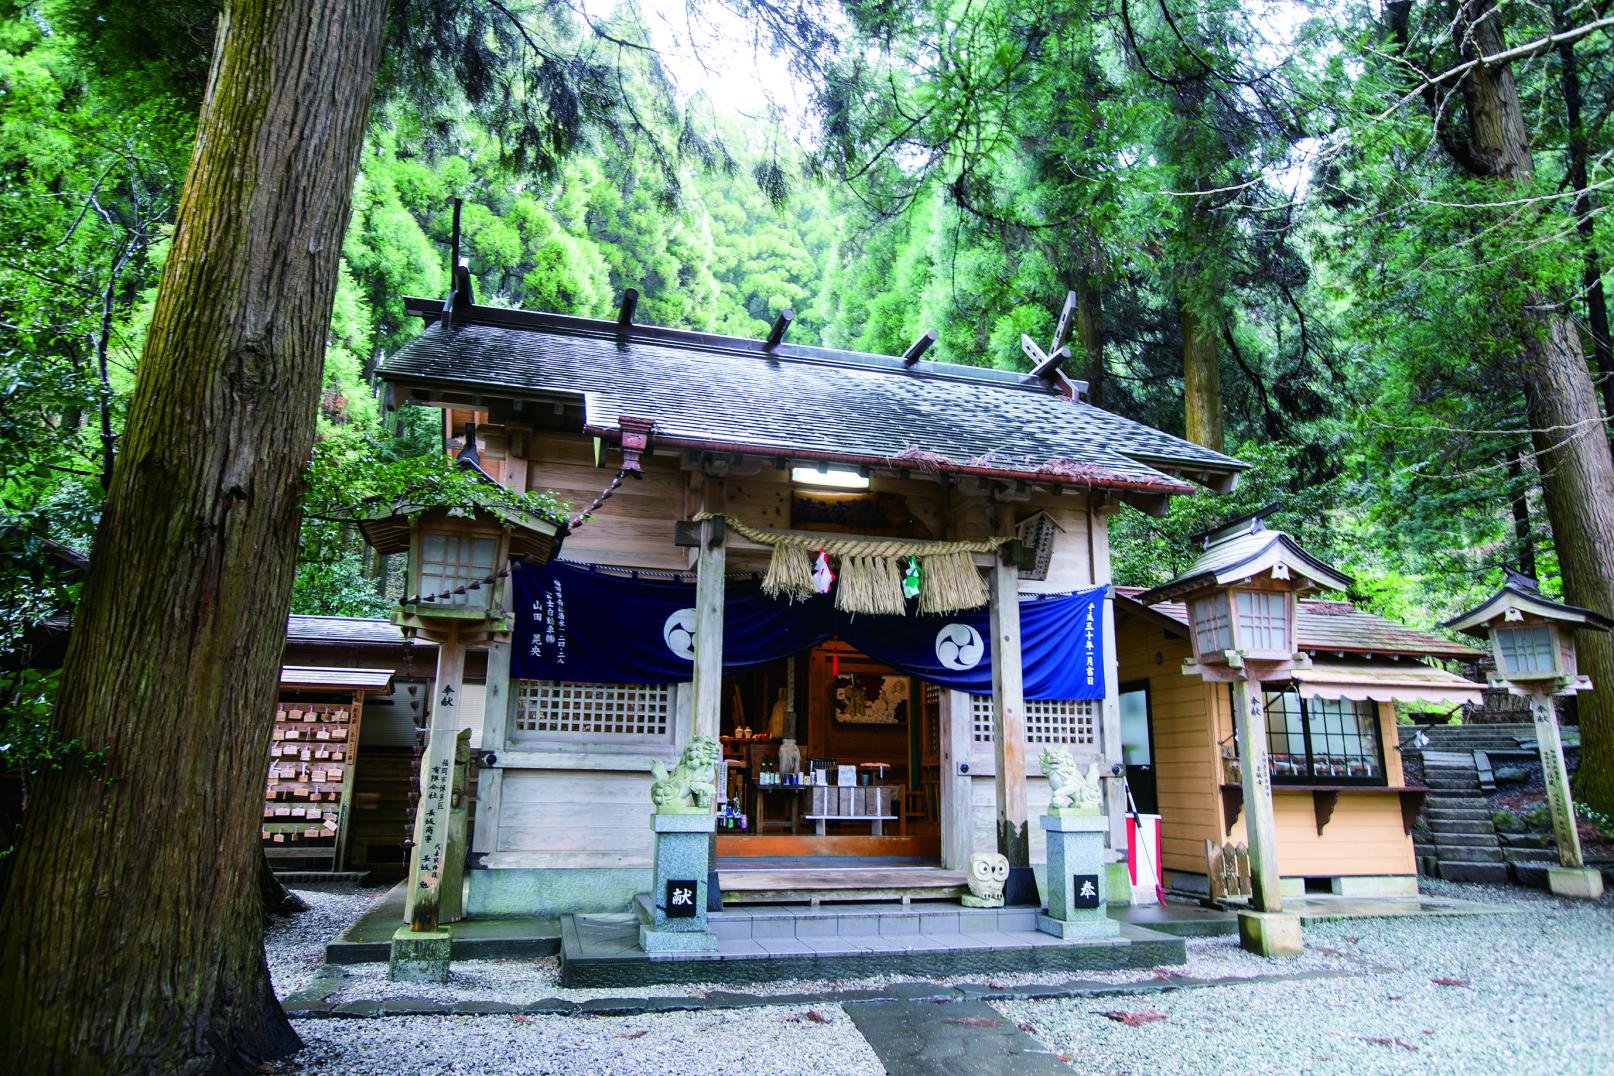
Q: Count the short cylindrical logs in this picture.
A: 5